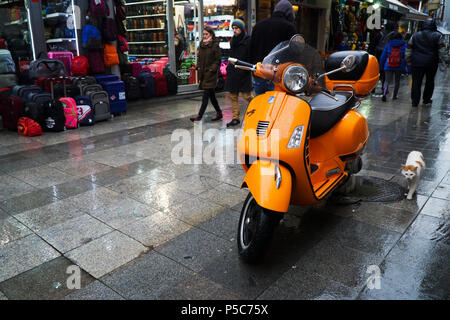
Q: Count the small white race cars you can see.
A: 0